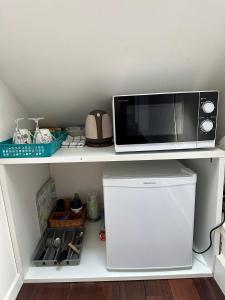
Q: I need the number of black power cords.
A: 1